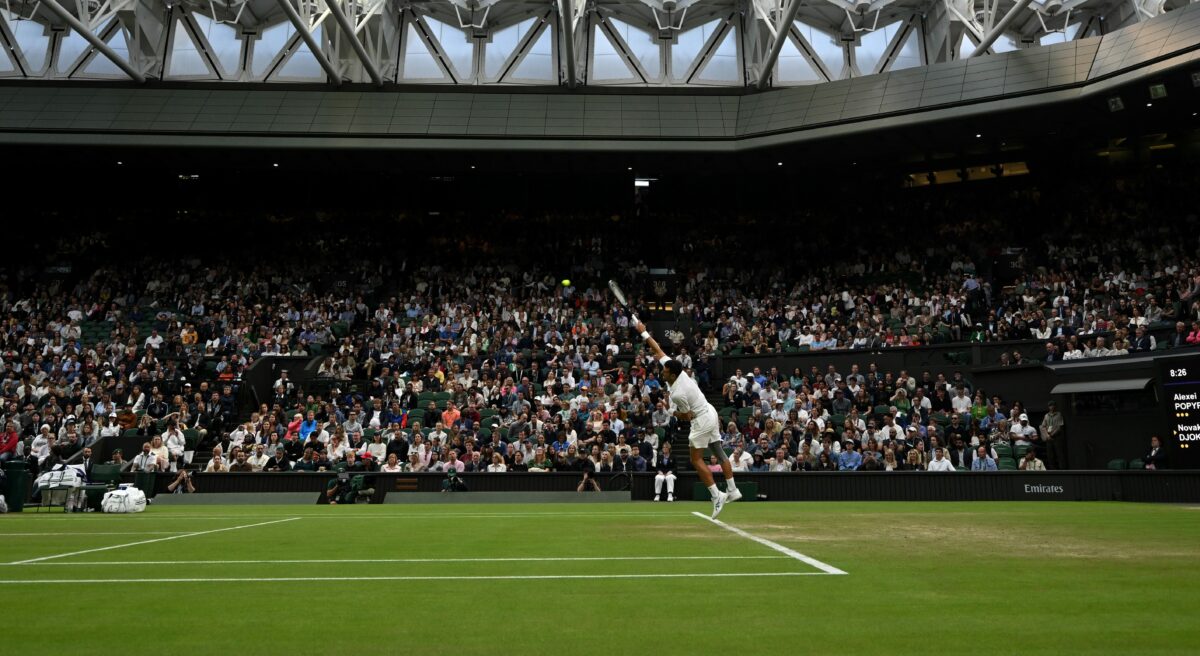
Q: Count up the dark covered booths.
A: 1